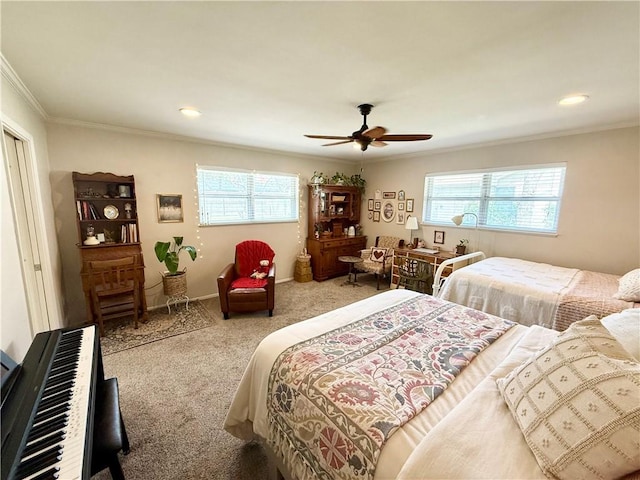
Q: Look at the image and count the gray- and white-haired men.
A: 0